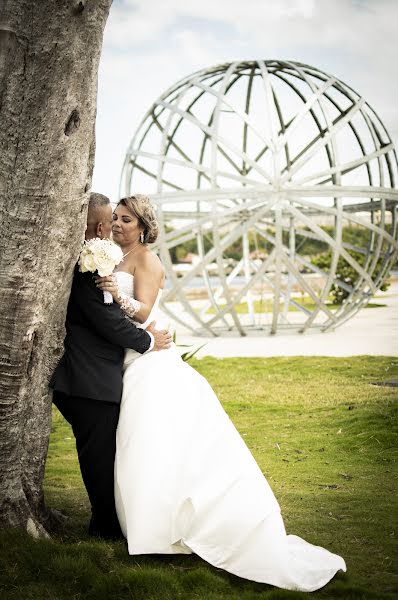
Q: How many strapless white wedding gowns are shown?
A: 1